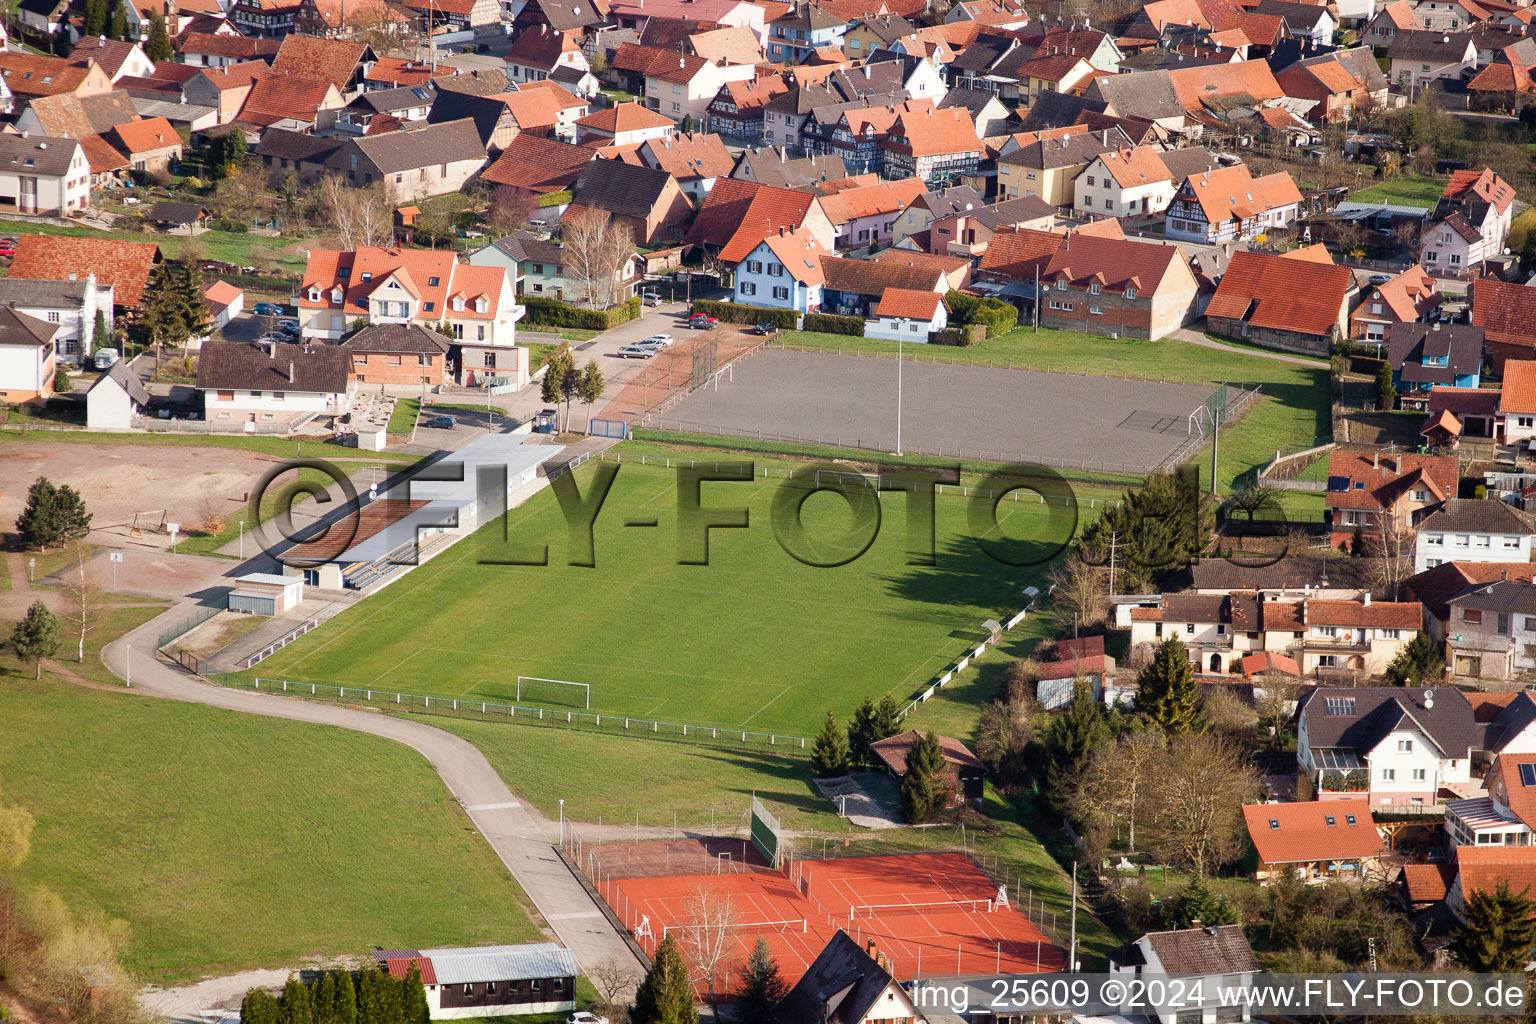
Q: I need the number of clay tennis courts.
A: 2